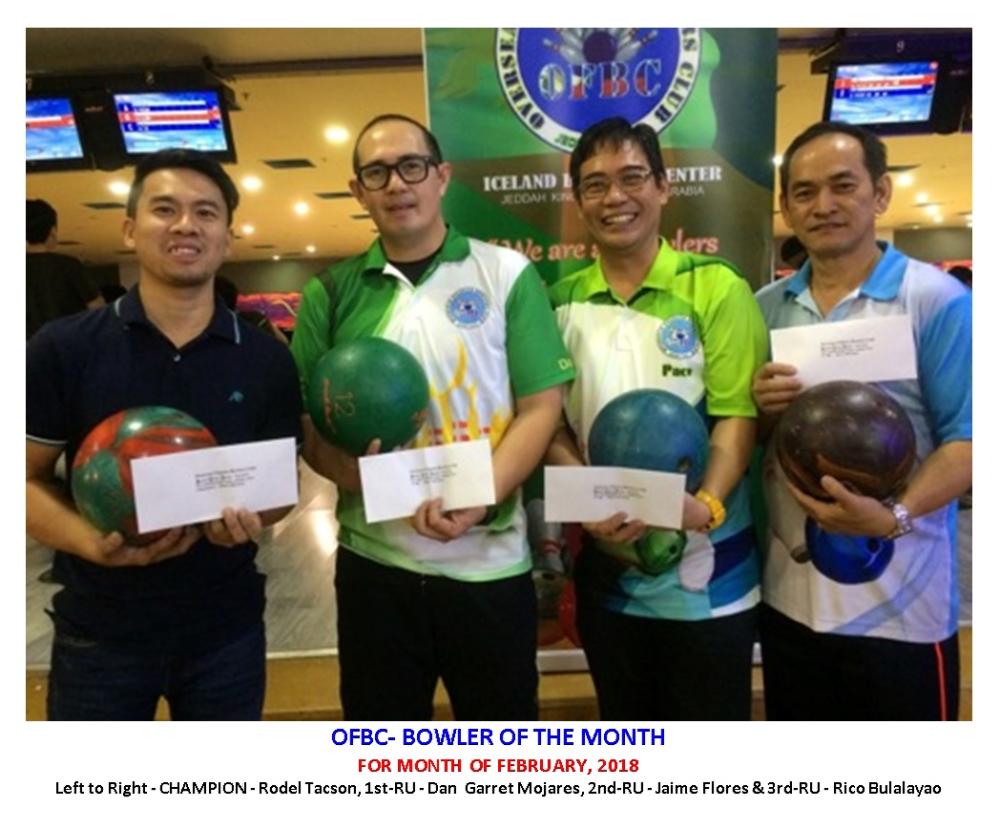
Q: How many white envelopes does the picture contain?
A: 4